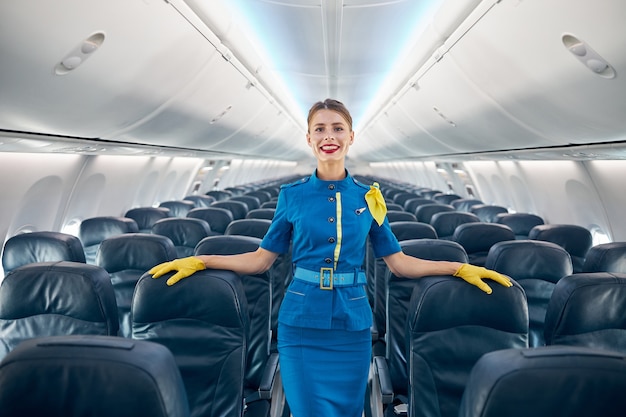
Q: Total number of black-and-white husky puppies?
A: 0